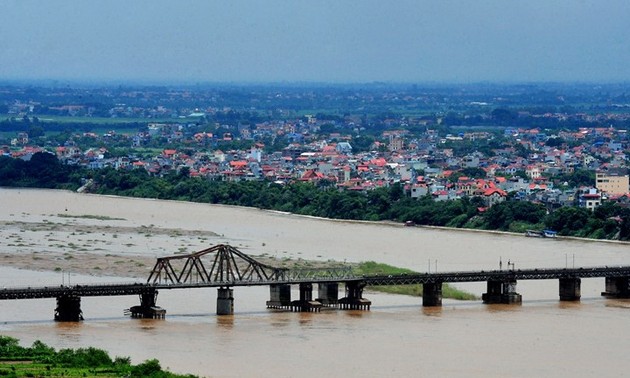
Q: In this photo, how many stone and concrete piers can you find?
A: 11